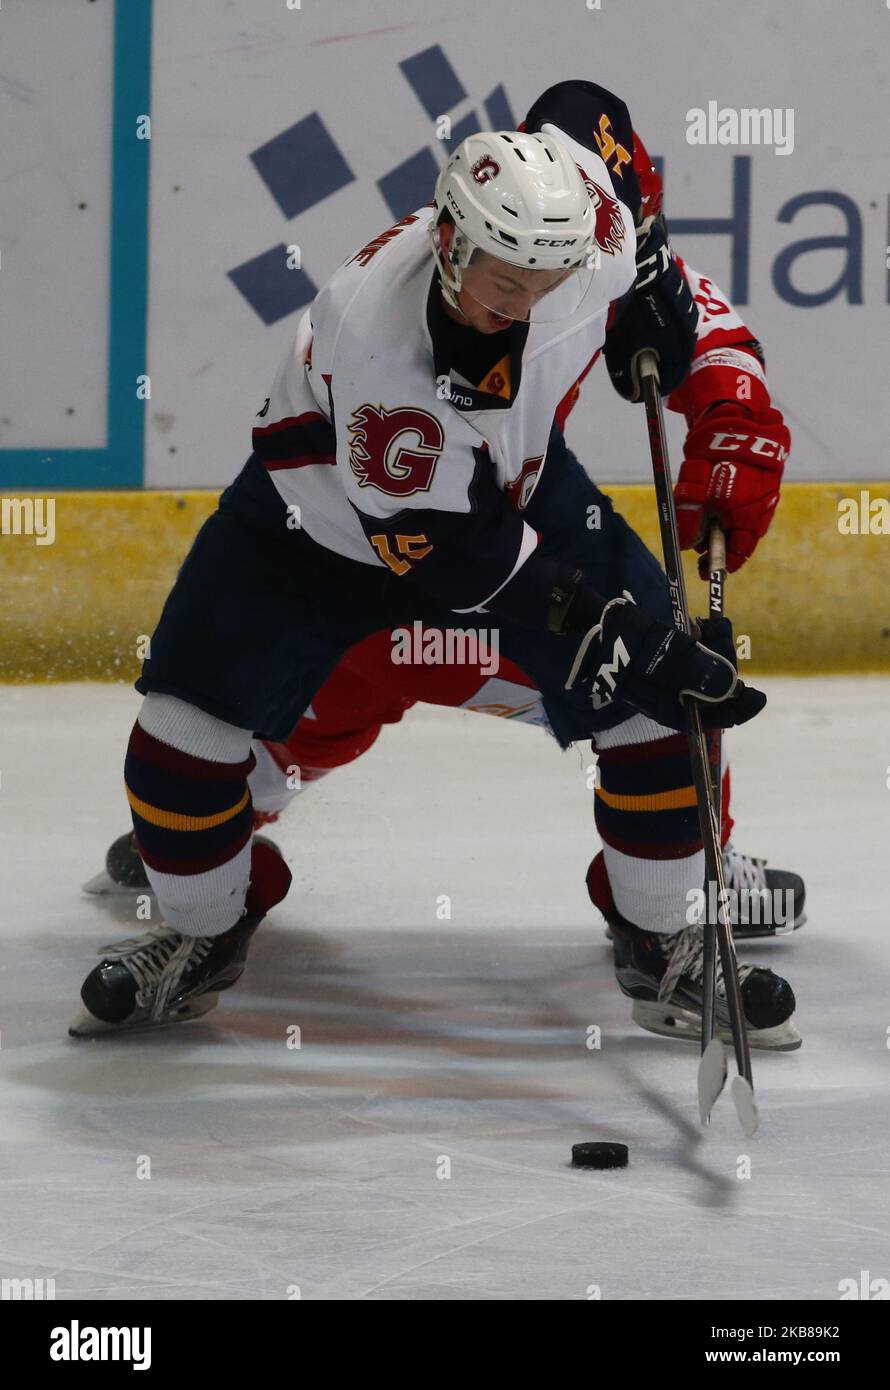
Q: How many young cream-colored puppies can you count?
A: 0